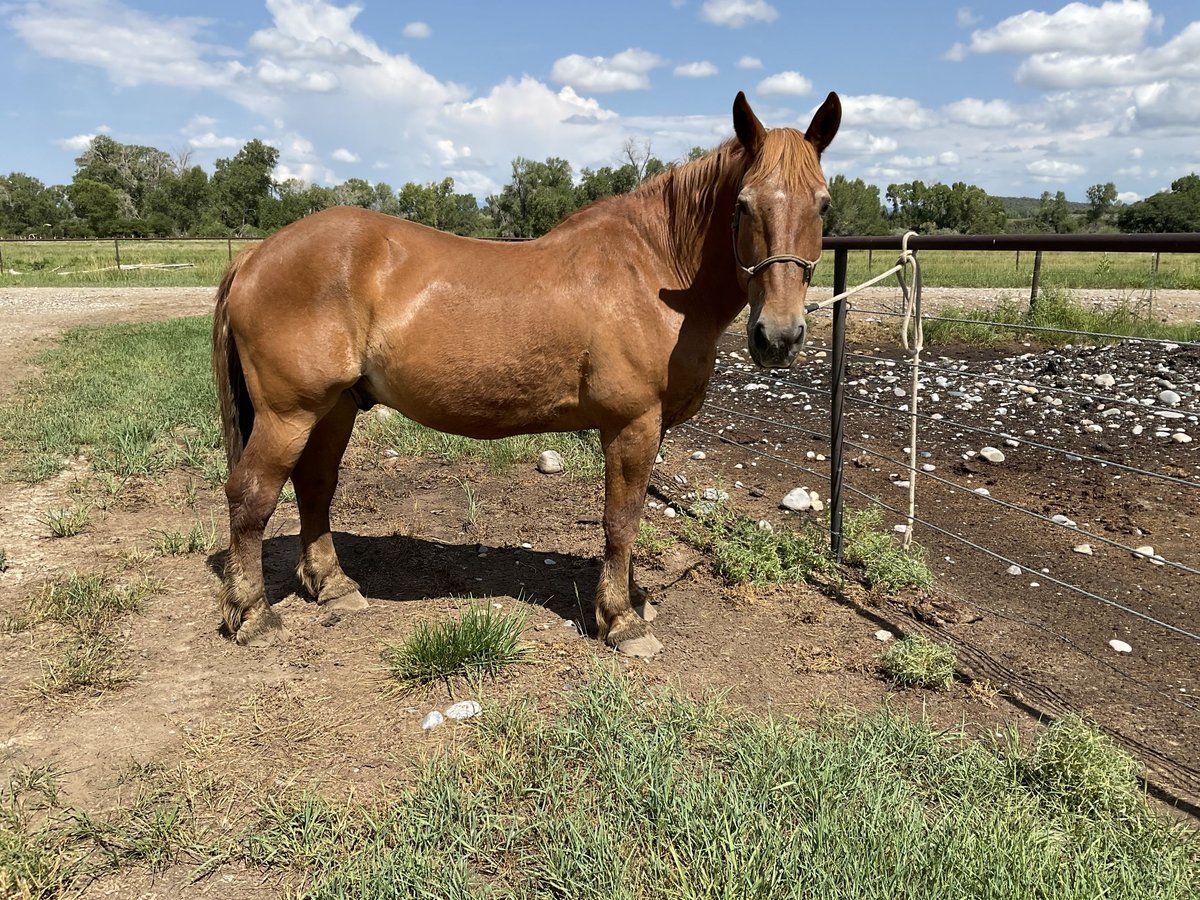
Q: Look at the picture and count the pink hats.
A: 0